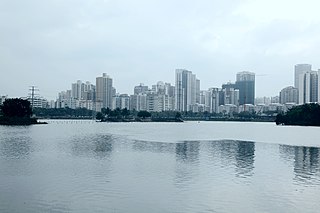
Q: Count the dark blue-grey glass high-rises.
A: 2